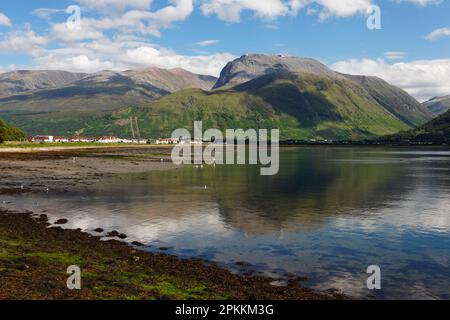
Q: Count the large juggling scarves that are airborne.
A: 0